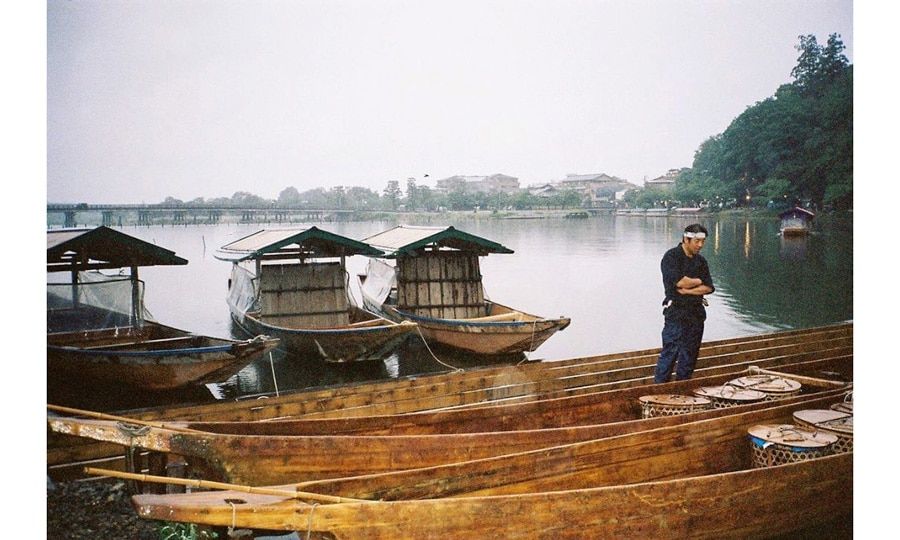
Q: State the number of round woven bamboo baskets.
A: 6